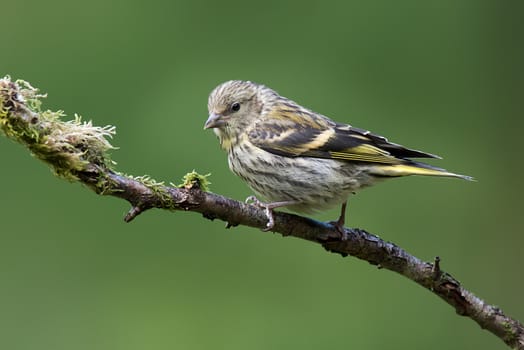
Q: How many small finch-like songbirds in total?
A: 1